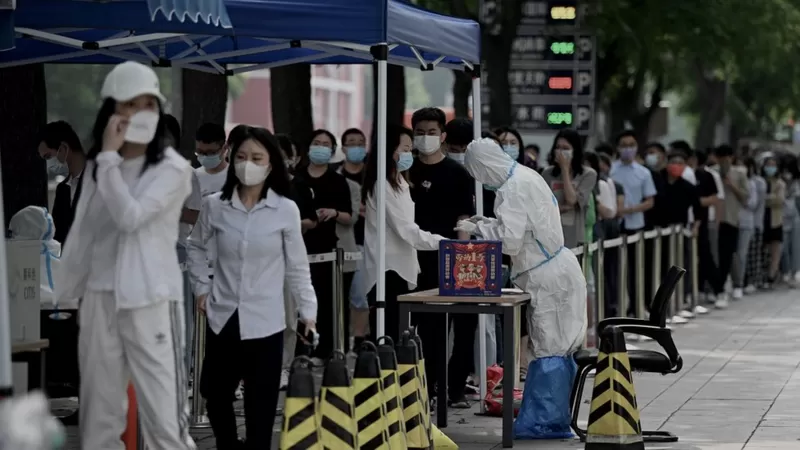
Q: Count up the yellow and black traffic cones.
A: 7